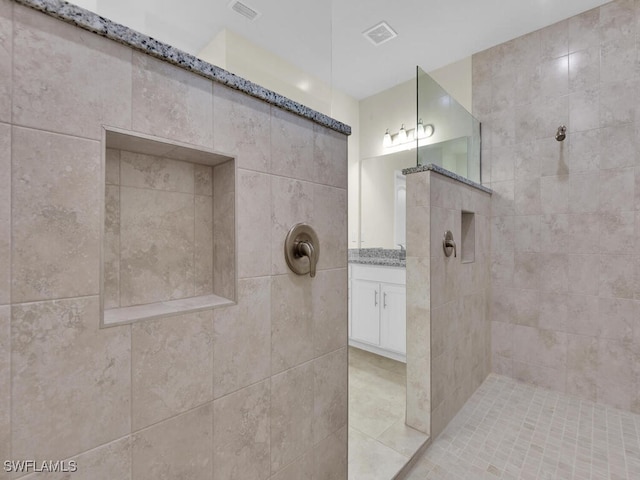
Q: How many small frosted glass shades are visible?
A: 3